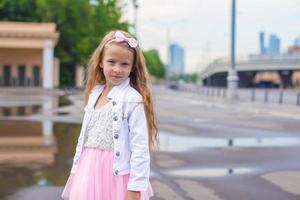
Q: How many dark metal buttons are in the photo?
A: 5